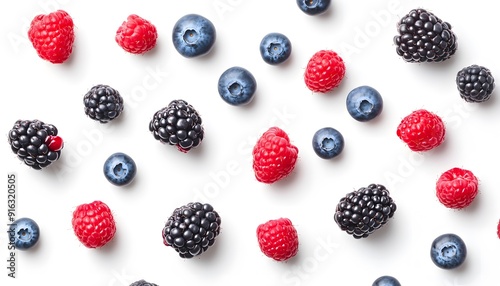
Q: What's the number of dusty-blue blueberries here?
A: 10